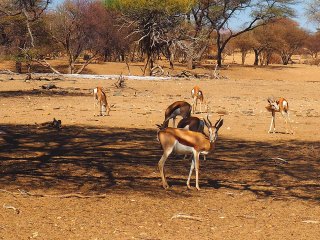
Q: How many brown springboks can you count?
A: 6